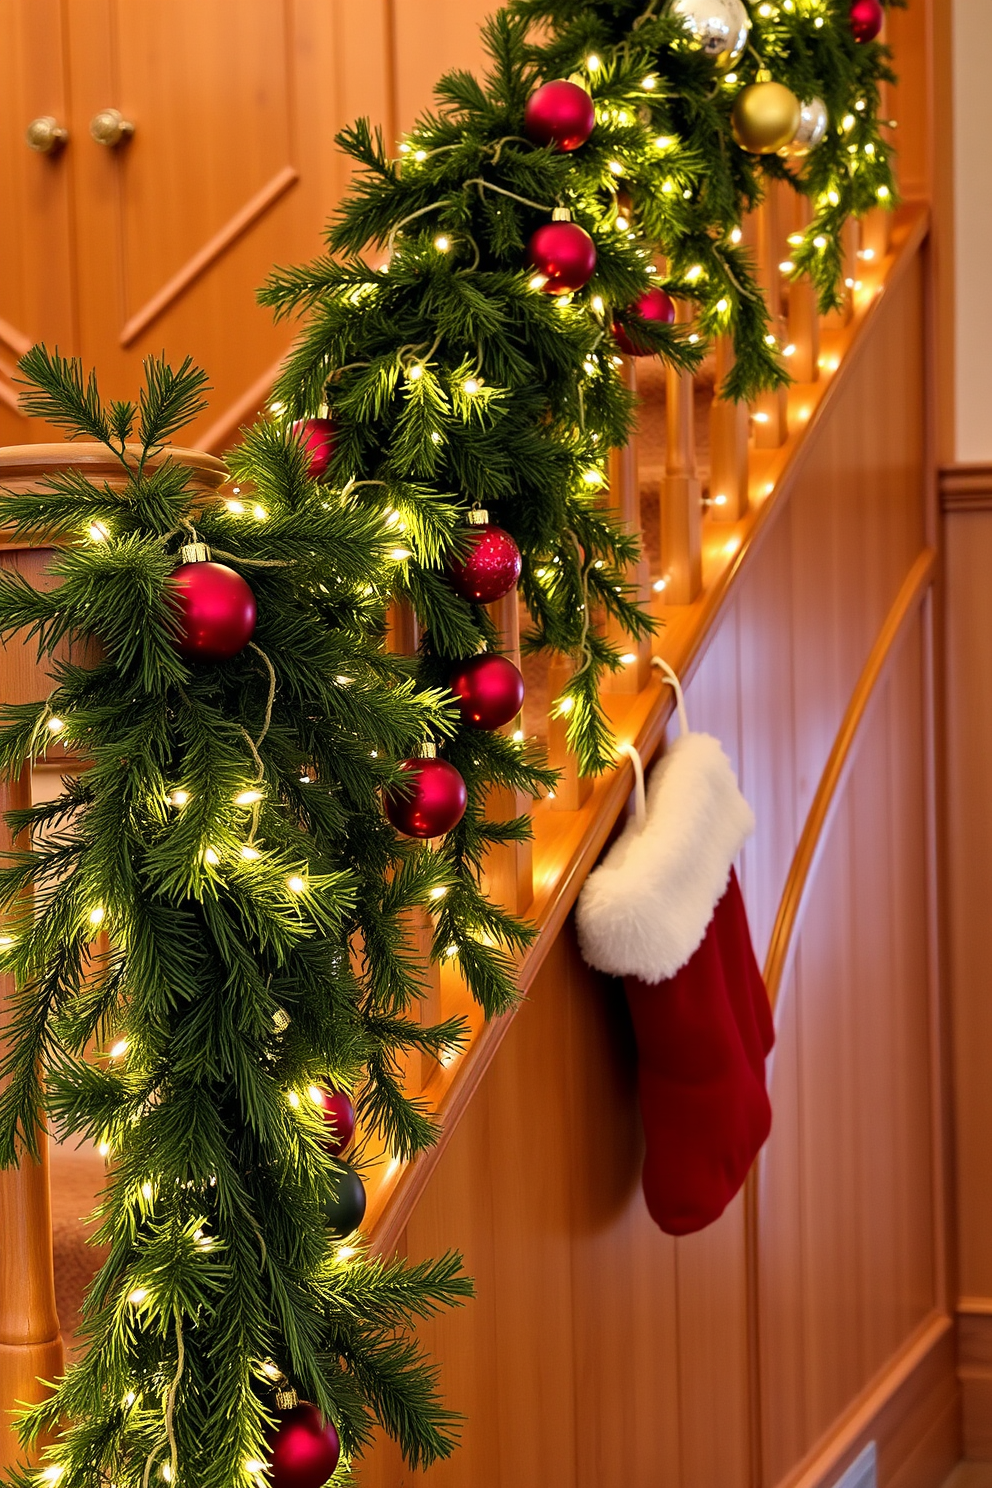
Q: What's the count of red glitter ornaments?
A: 1